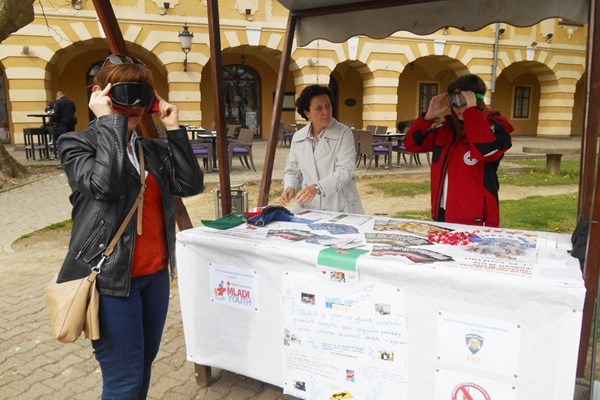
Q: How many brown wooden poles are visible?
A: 4